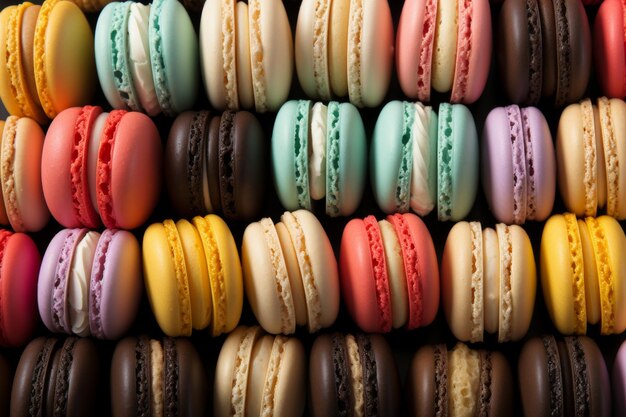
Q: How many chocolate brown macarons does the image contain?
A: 7